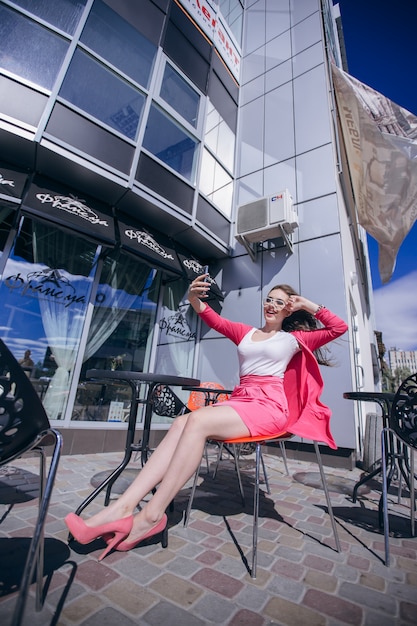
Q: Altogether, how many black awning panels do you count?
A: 4